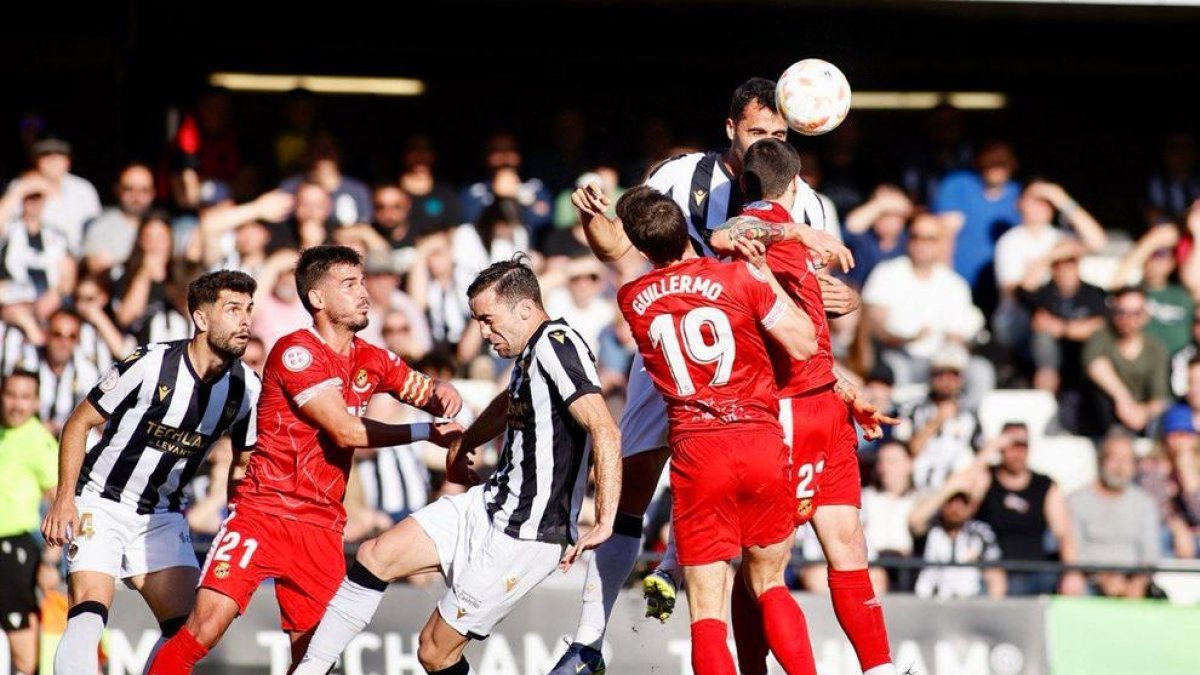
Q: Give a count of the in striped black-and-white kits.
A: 3